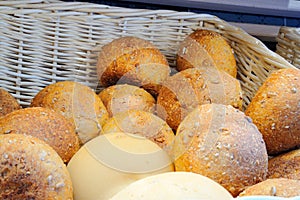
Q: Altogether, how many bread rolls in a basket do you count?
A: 15